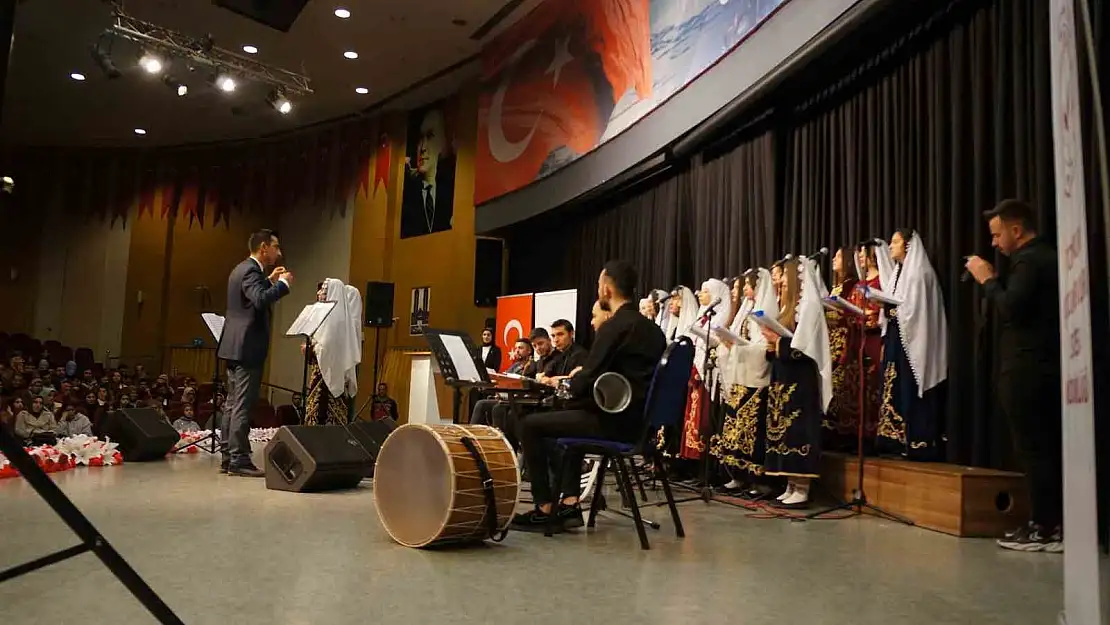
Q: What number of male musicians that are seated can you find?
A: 5